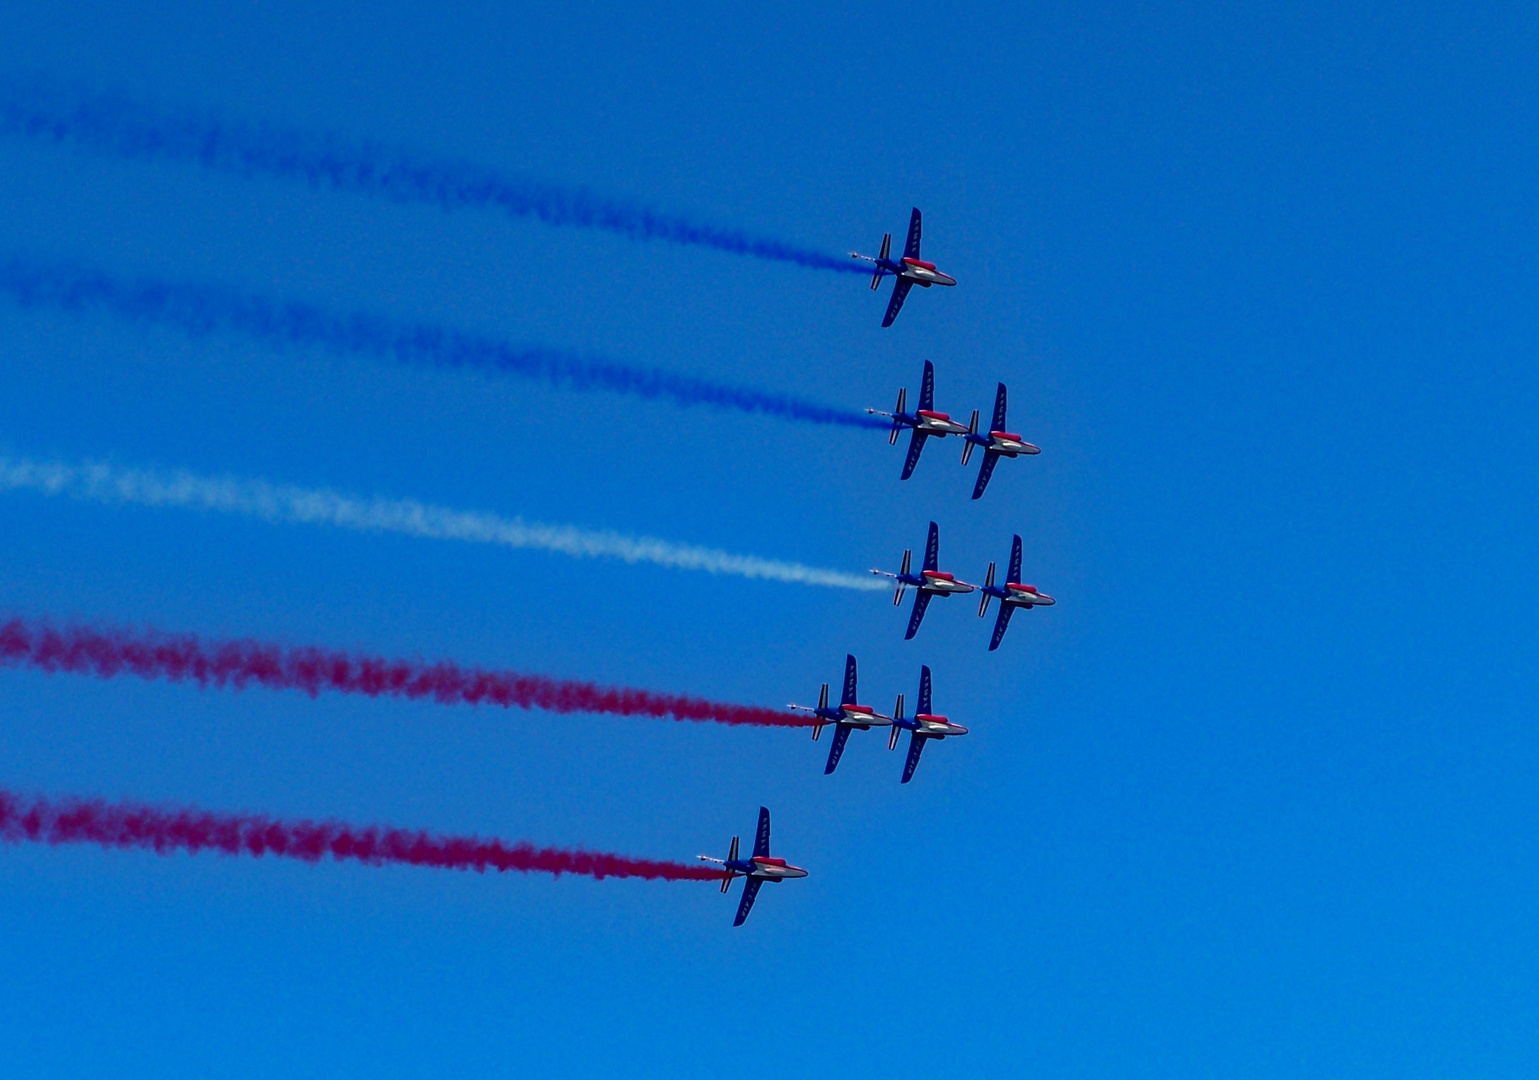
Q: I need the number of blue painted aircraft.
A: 8